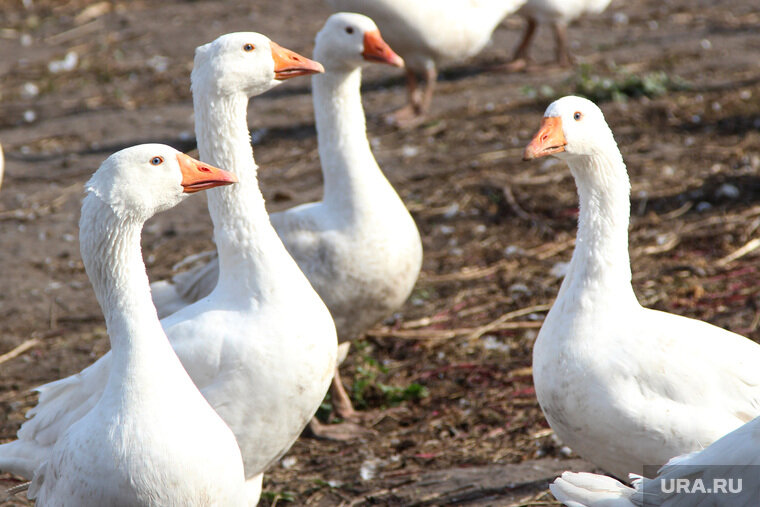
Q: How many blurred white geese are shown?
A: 2